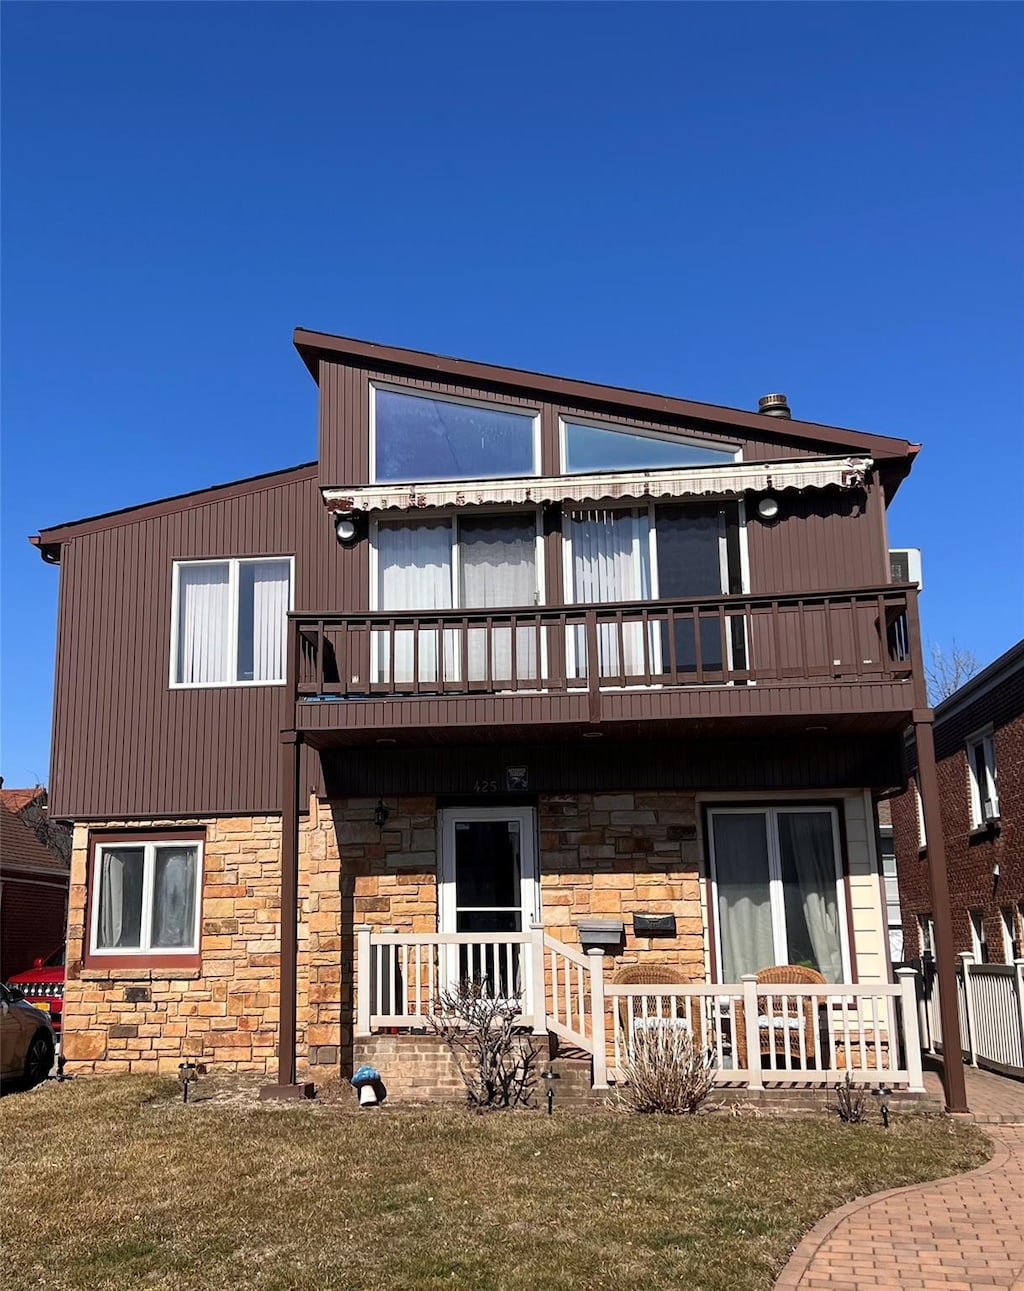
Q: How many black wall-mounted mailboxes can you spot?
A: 1